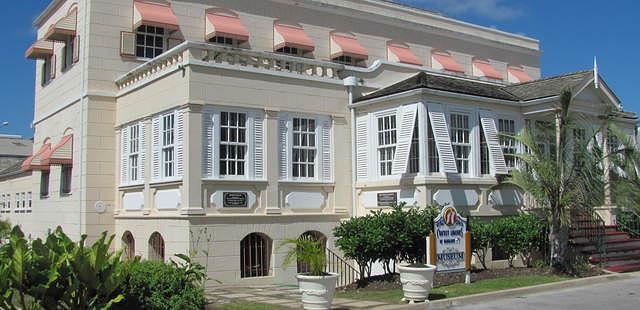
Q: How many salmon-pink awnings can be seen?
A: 12